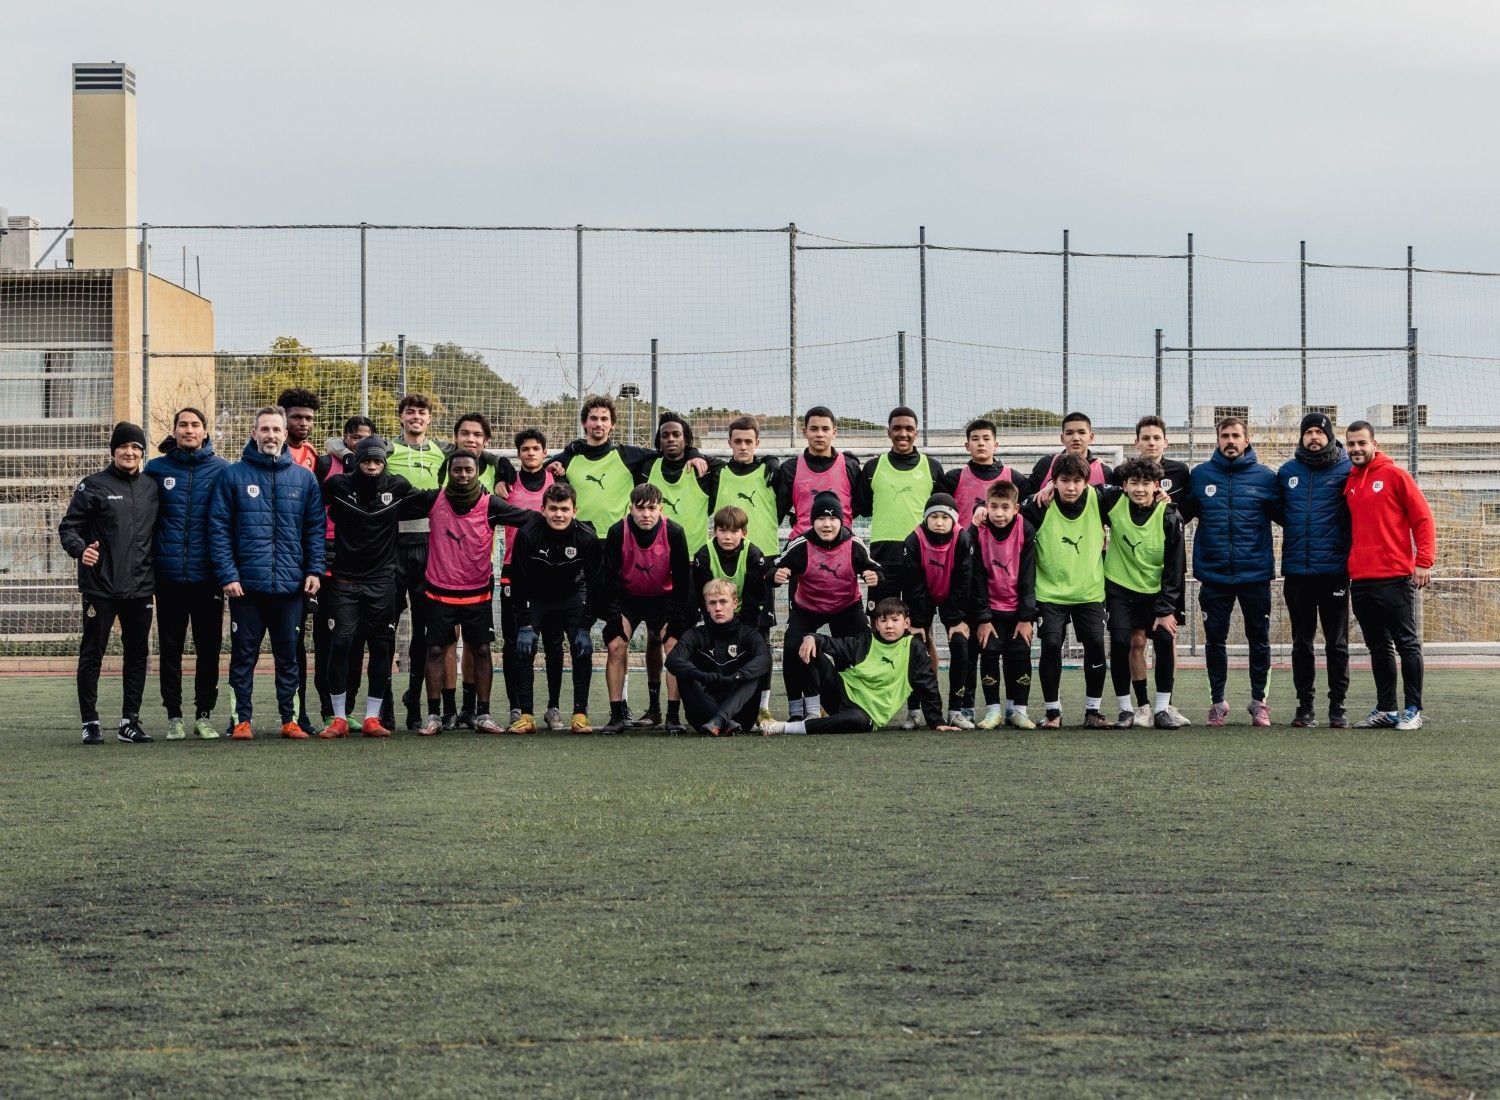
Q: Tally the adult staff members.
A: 6